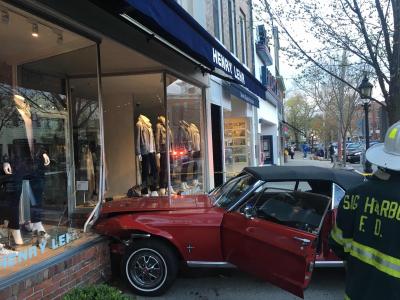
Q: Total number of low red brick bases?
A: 1